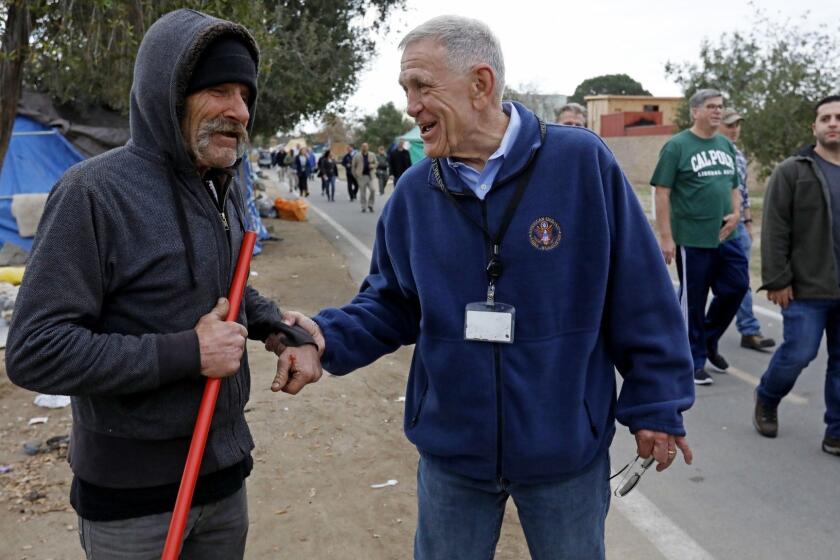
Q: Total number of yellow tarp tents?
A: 0